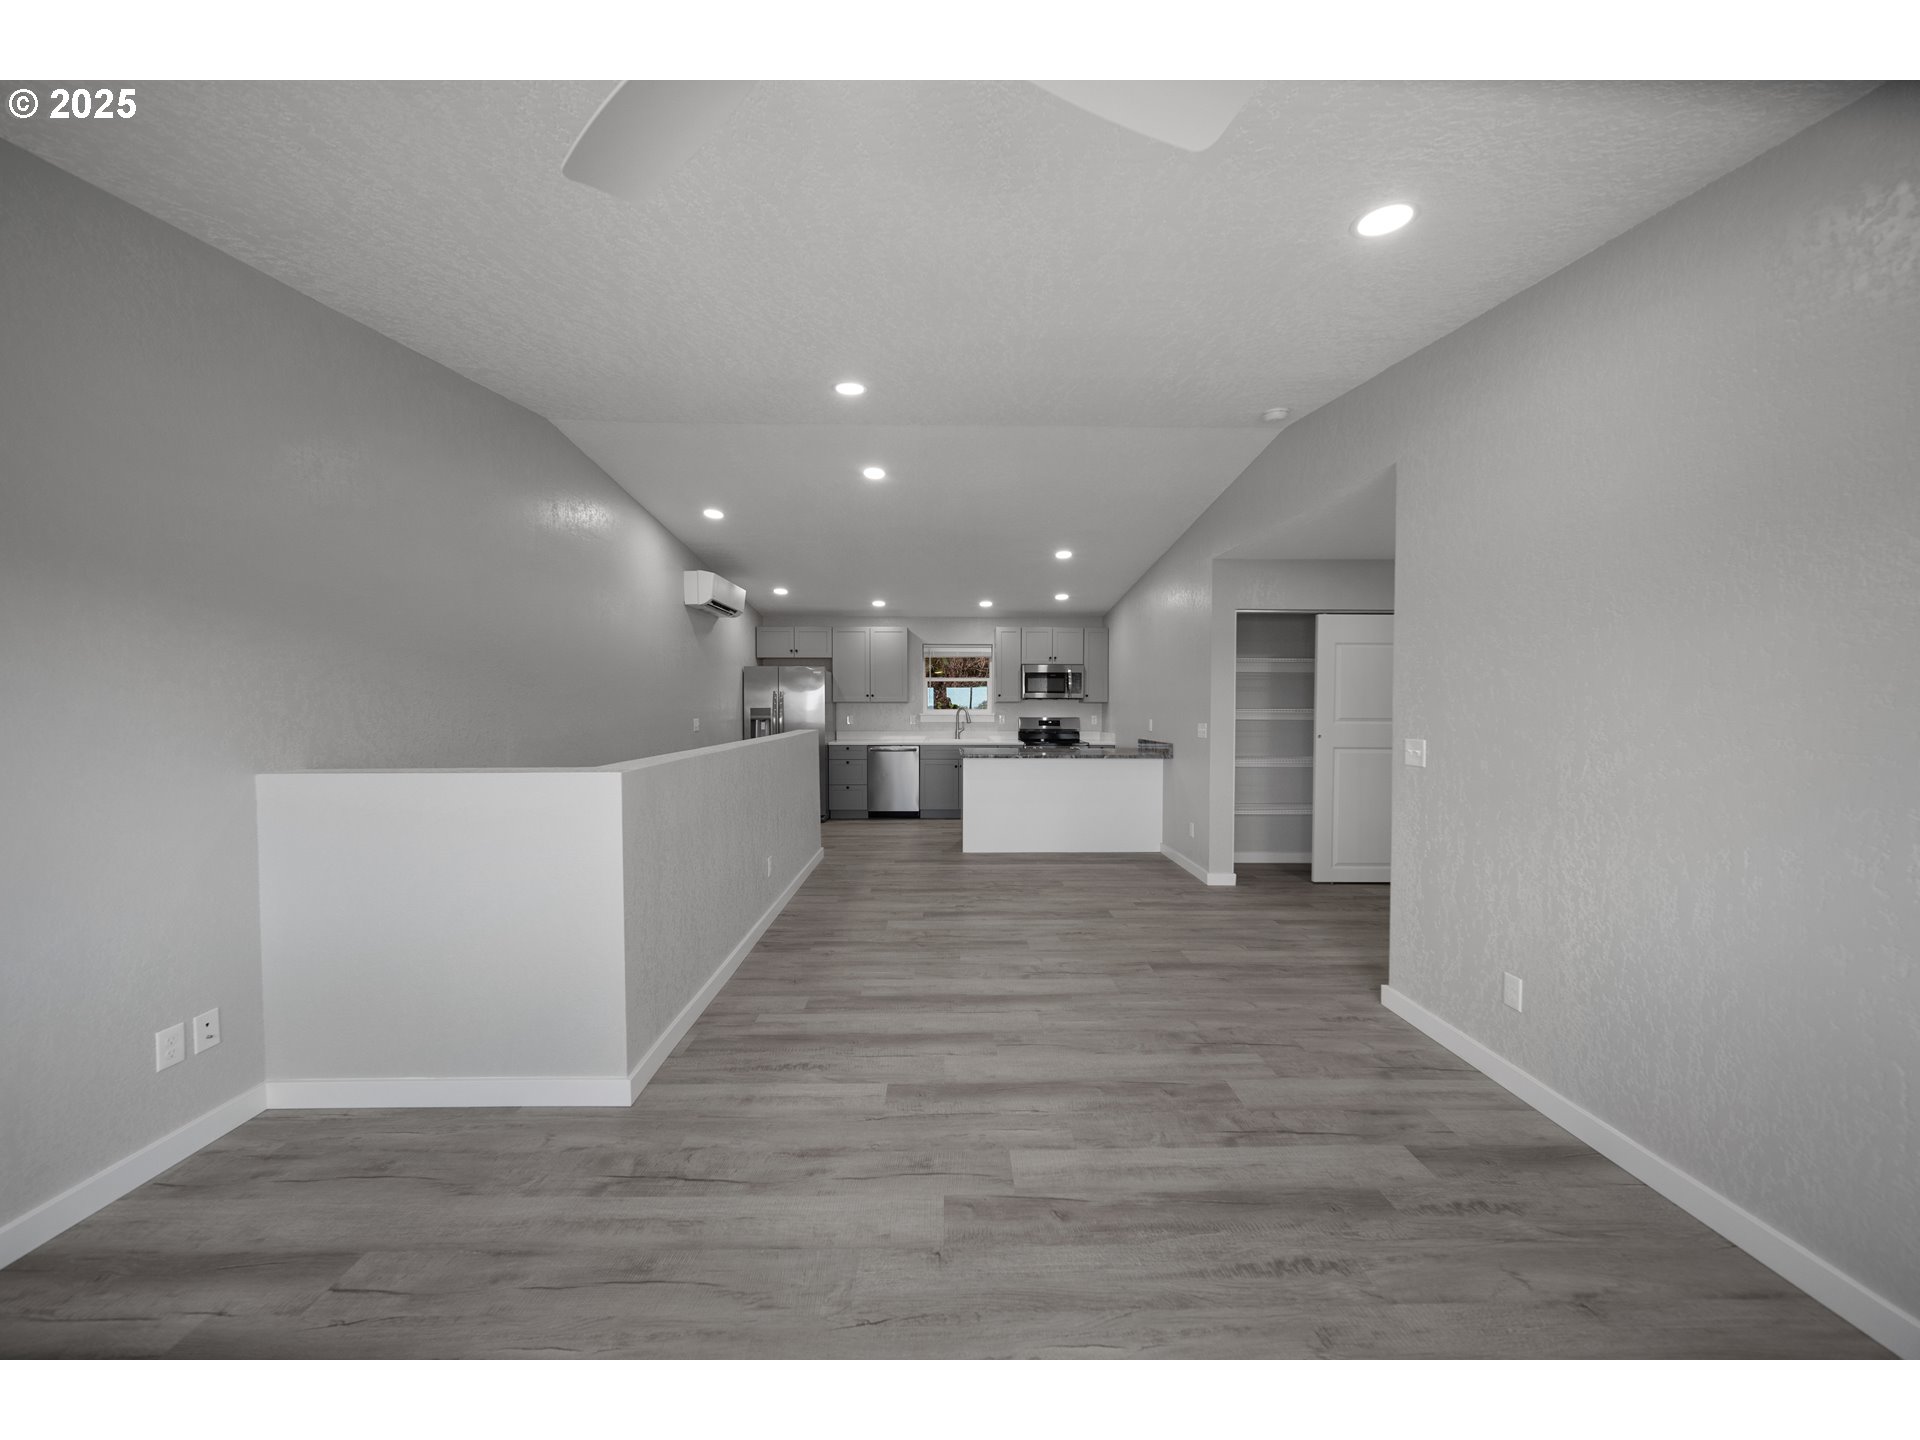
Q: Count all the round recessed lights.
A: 9